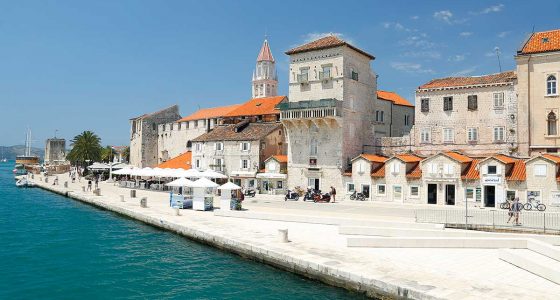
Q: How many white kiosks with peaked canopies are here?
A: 3